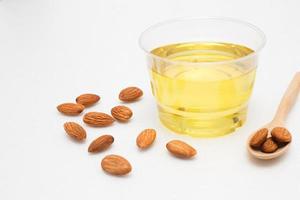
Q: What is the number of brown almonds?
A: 13